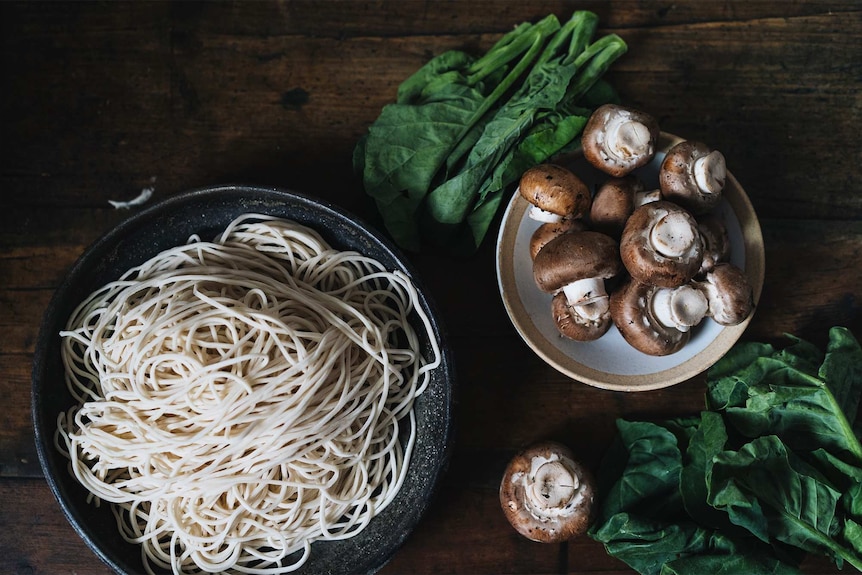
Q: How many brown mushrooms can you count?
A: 12